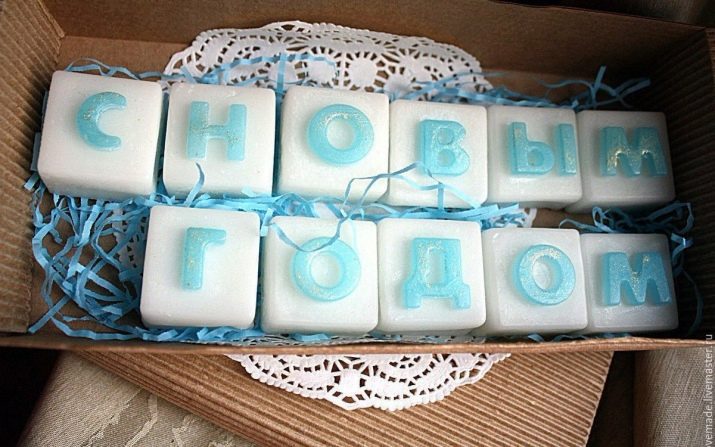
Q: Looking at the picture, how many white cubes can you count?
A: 11